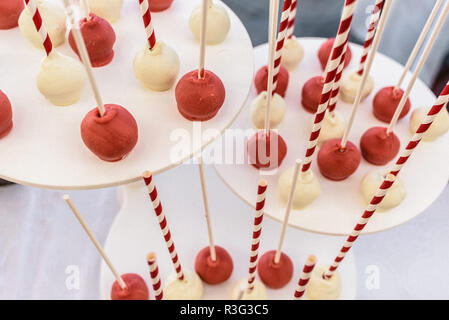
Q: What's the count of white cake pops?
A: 15